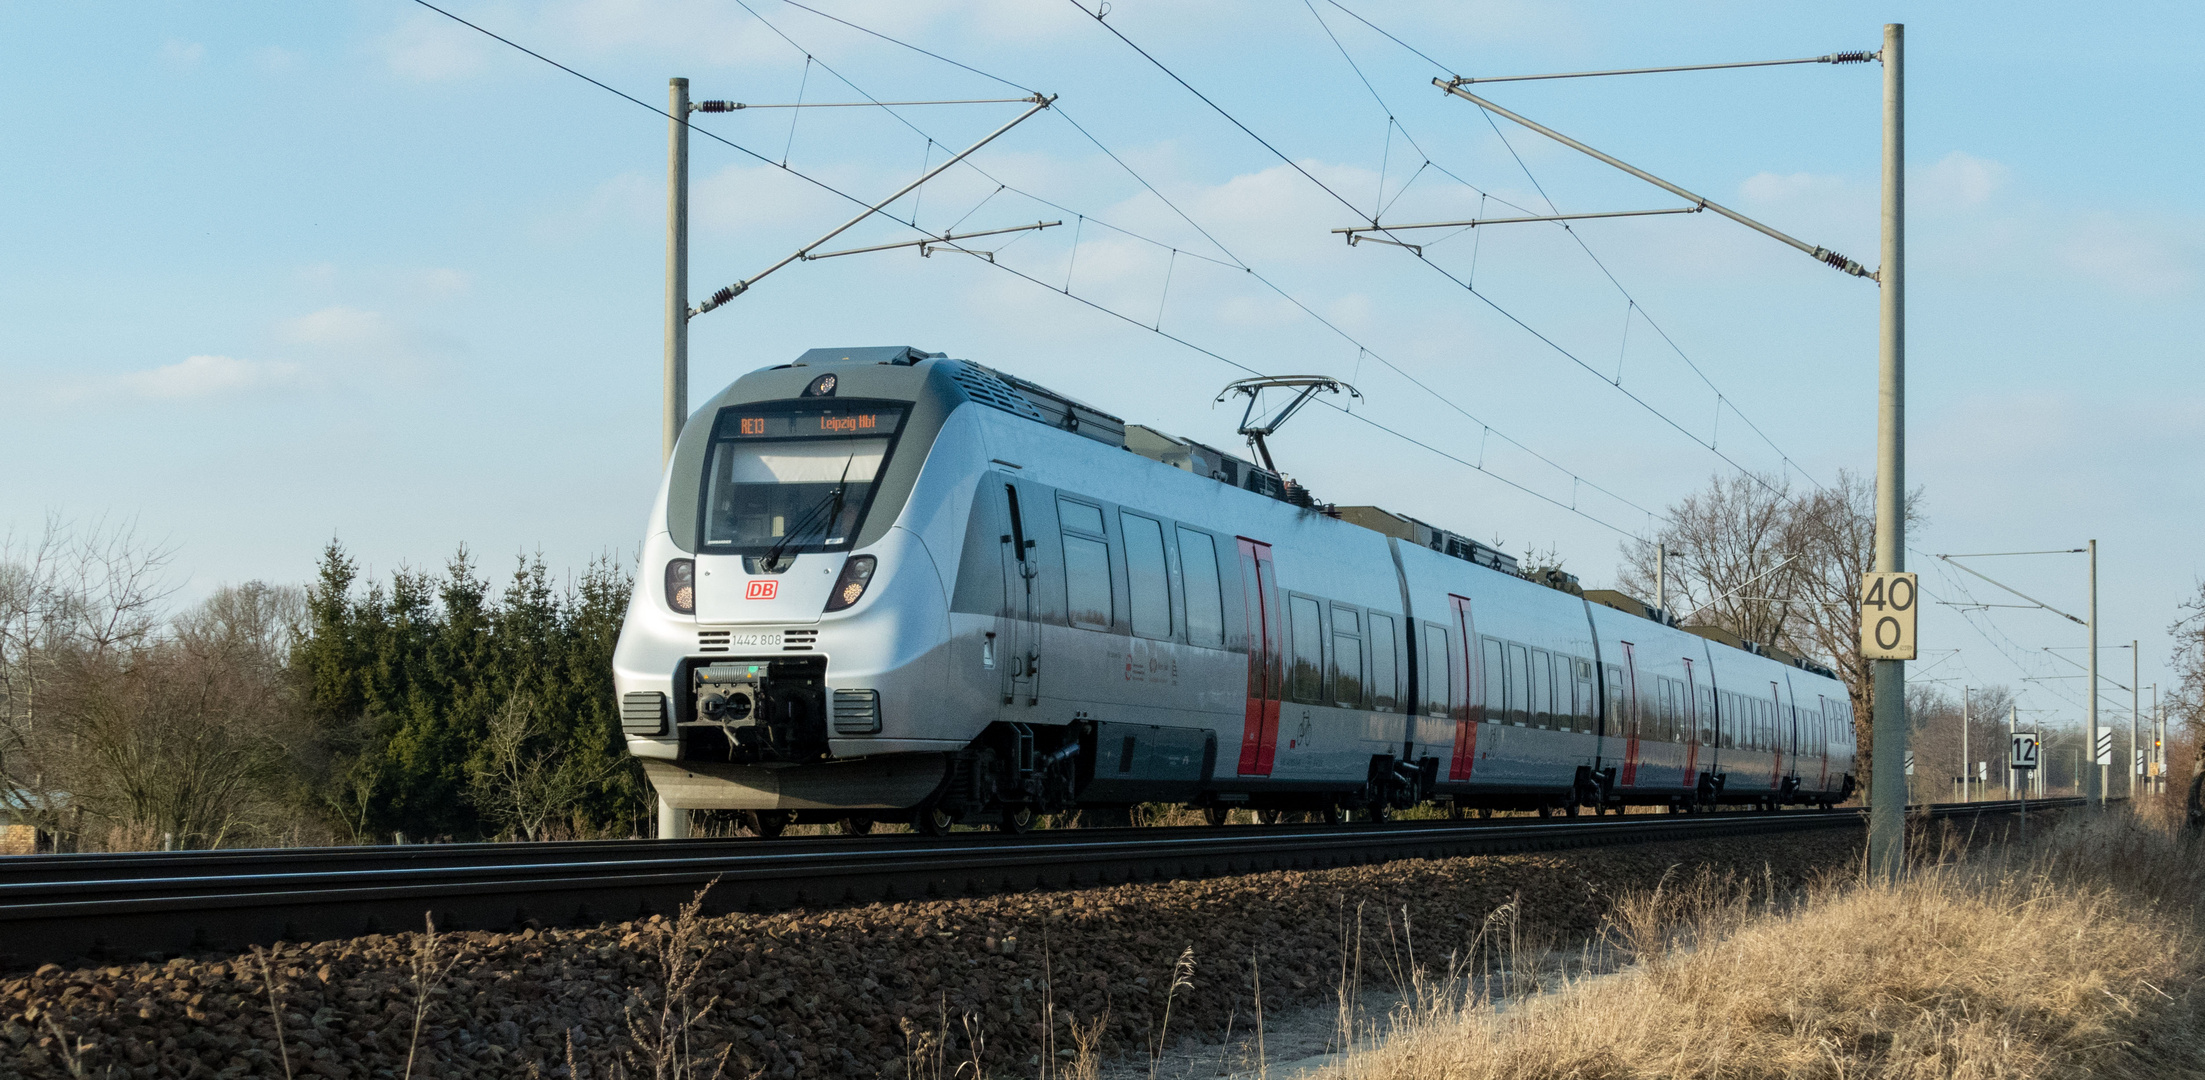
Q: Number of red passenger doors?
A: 6